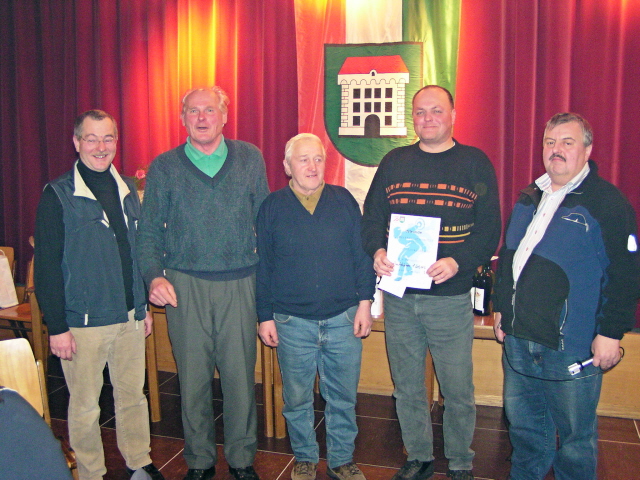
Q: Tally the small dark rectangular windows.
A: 10